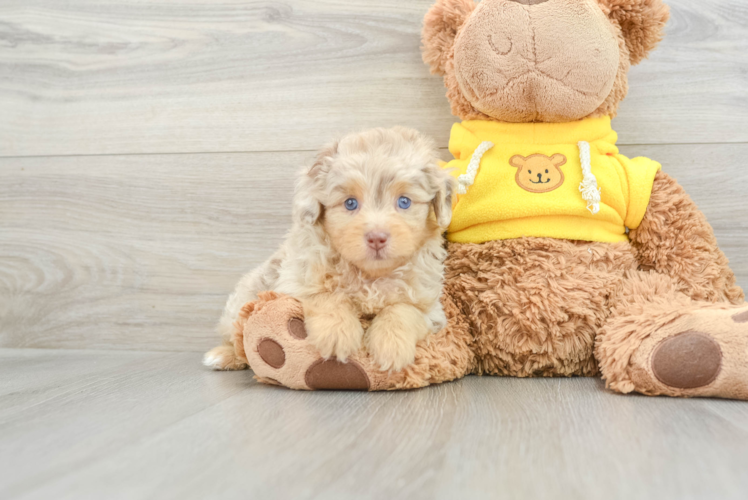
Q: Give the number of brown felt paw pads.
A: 5